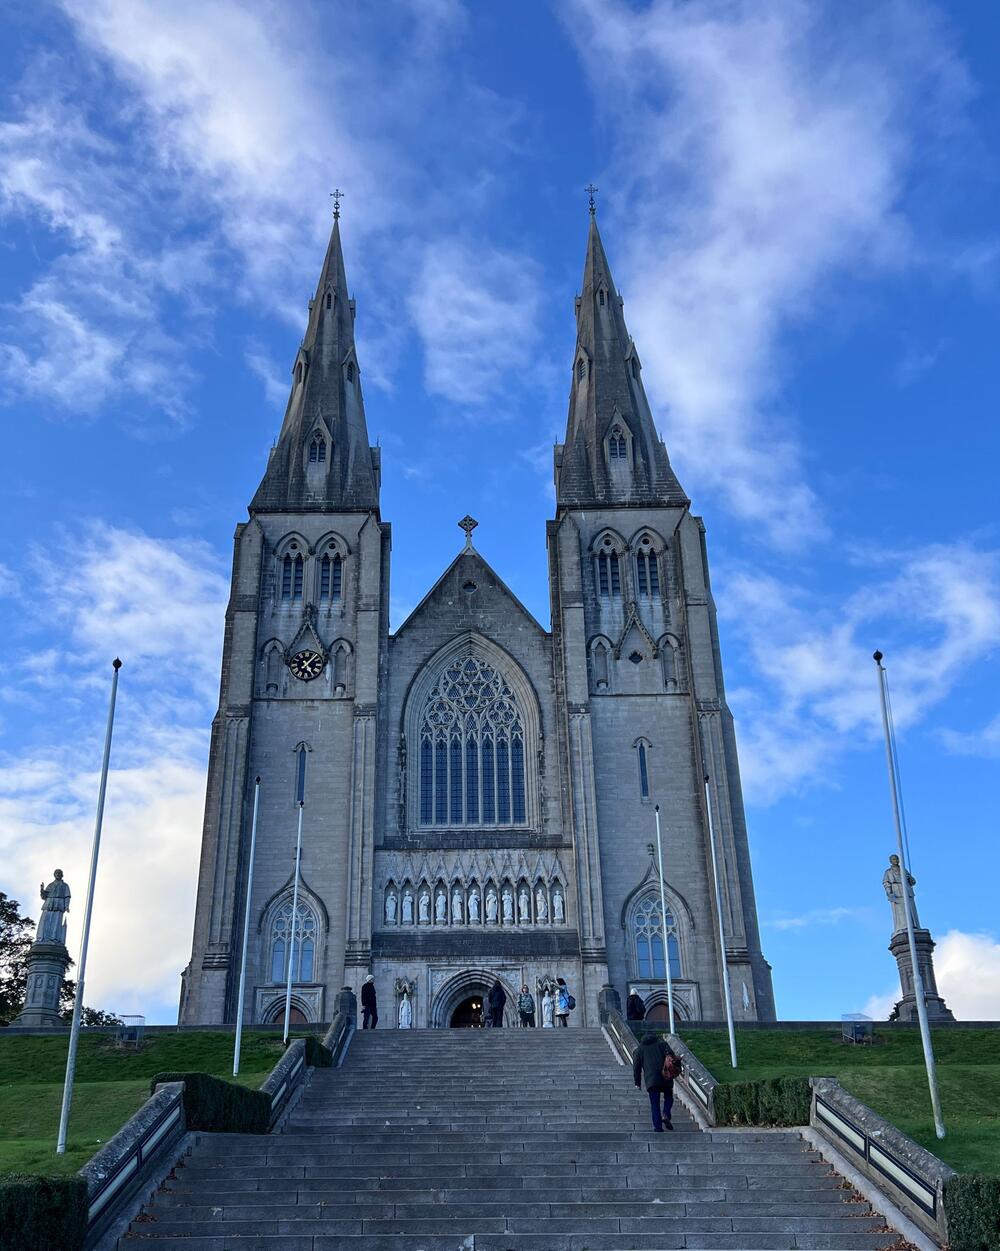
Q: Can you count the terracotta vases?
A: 0